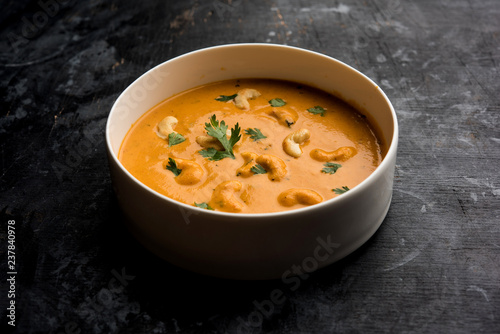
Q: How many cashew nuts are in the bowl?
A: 11